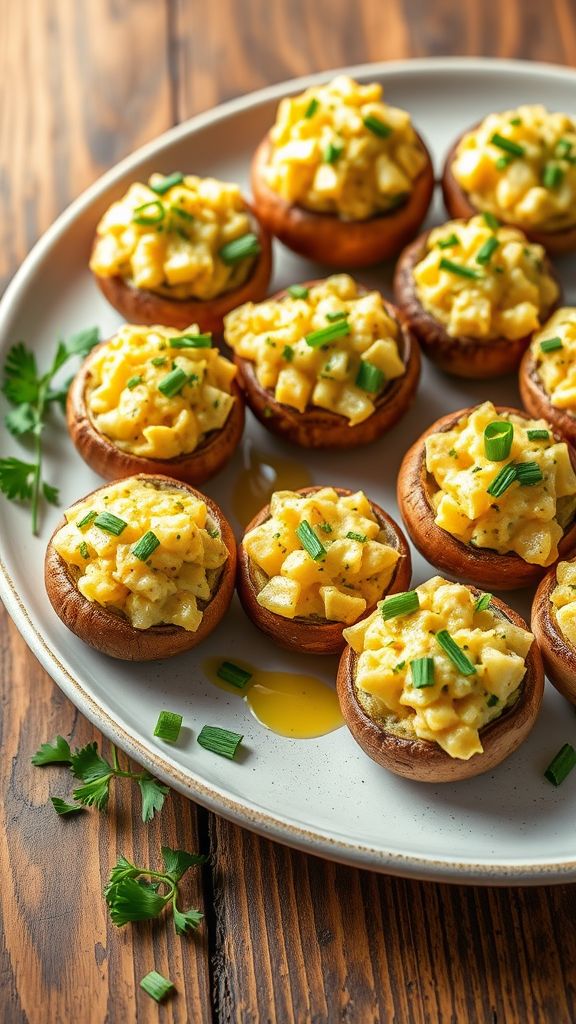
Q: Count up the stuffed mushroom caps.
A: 12